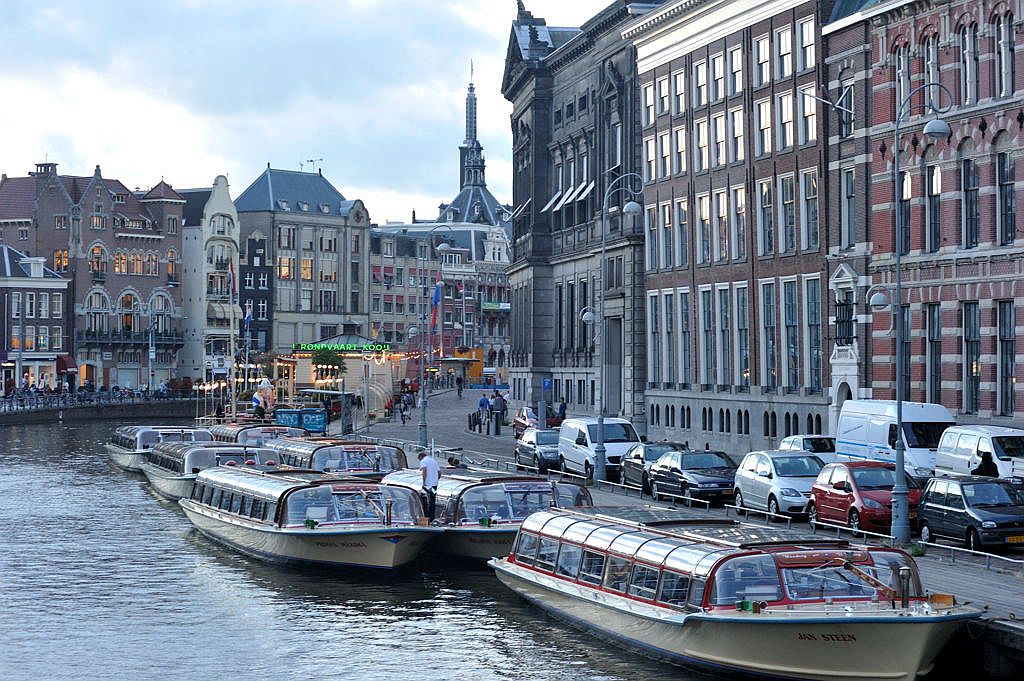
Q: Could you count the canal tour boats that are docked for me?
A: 7